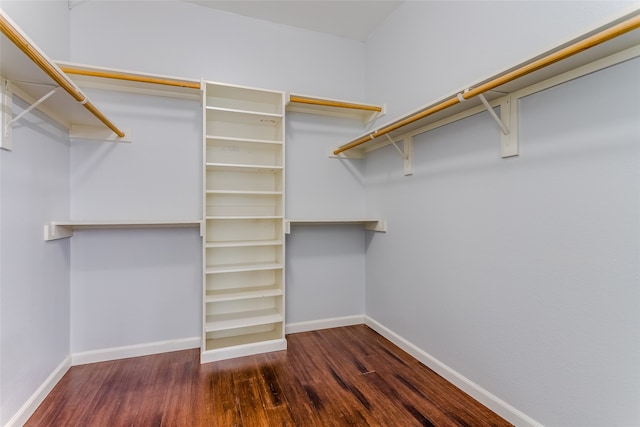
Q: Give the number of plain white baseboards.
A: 4